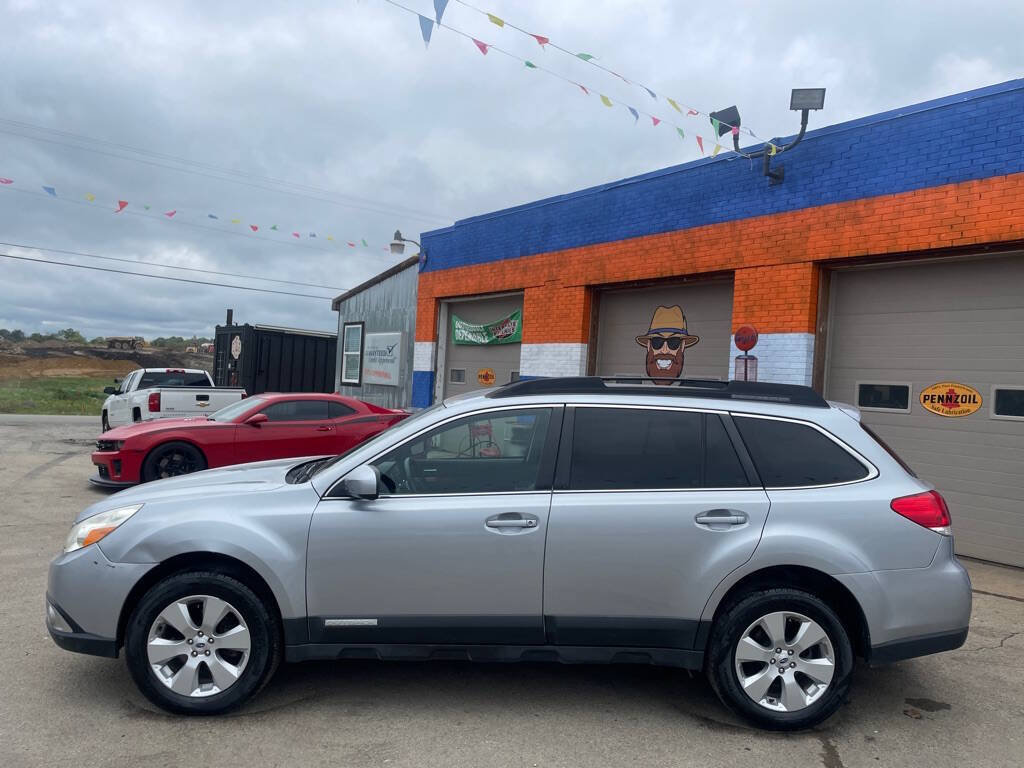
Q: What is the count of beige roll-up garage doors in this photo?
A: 3